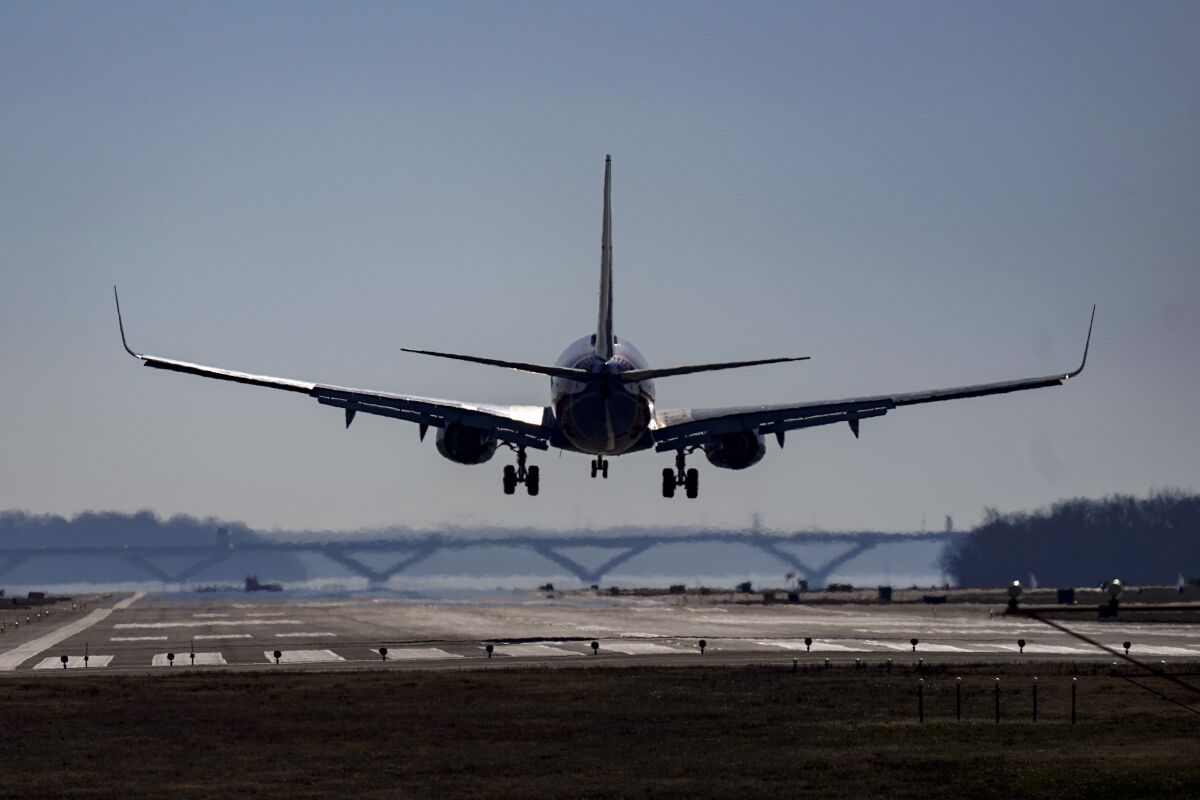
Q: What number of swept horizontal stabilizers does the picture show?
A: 2